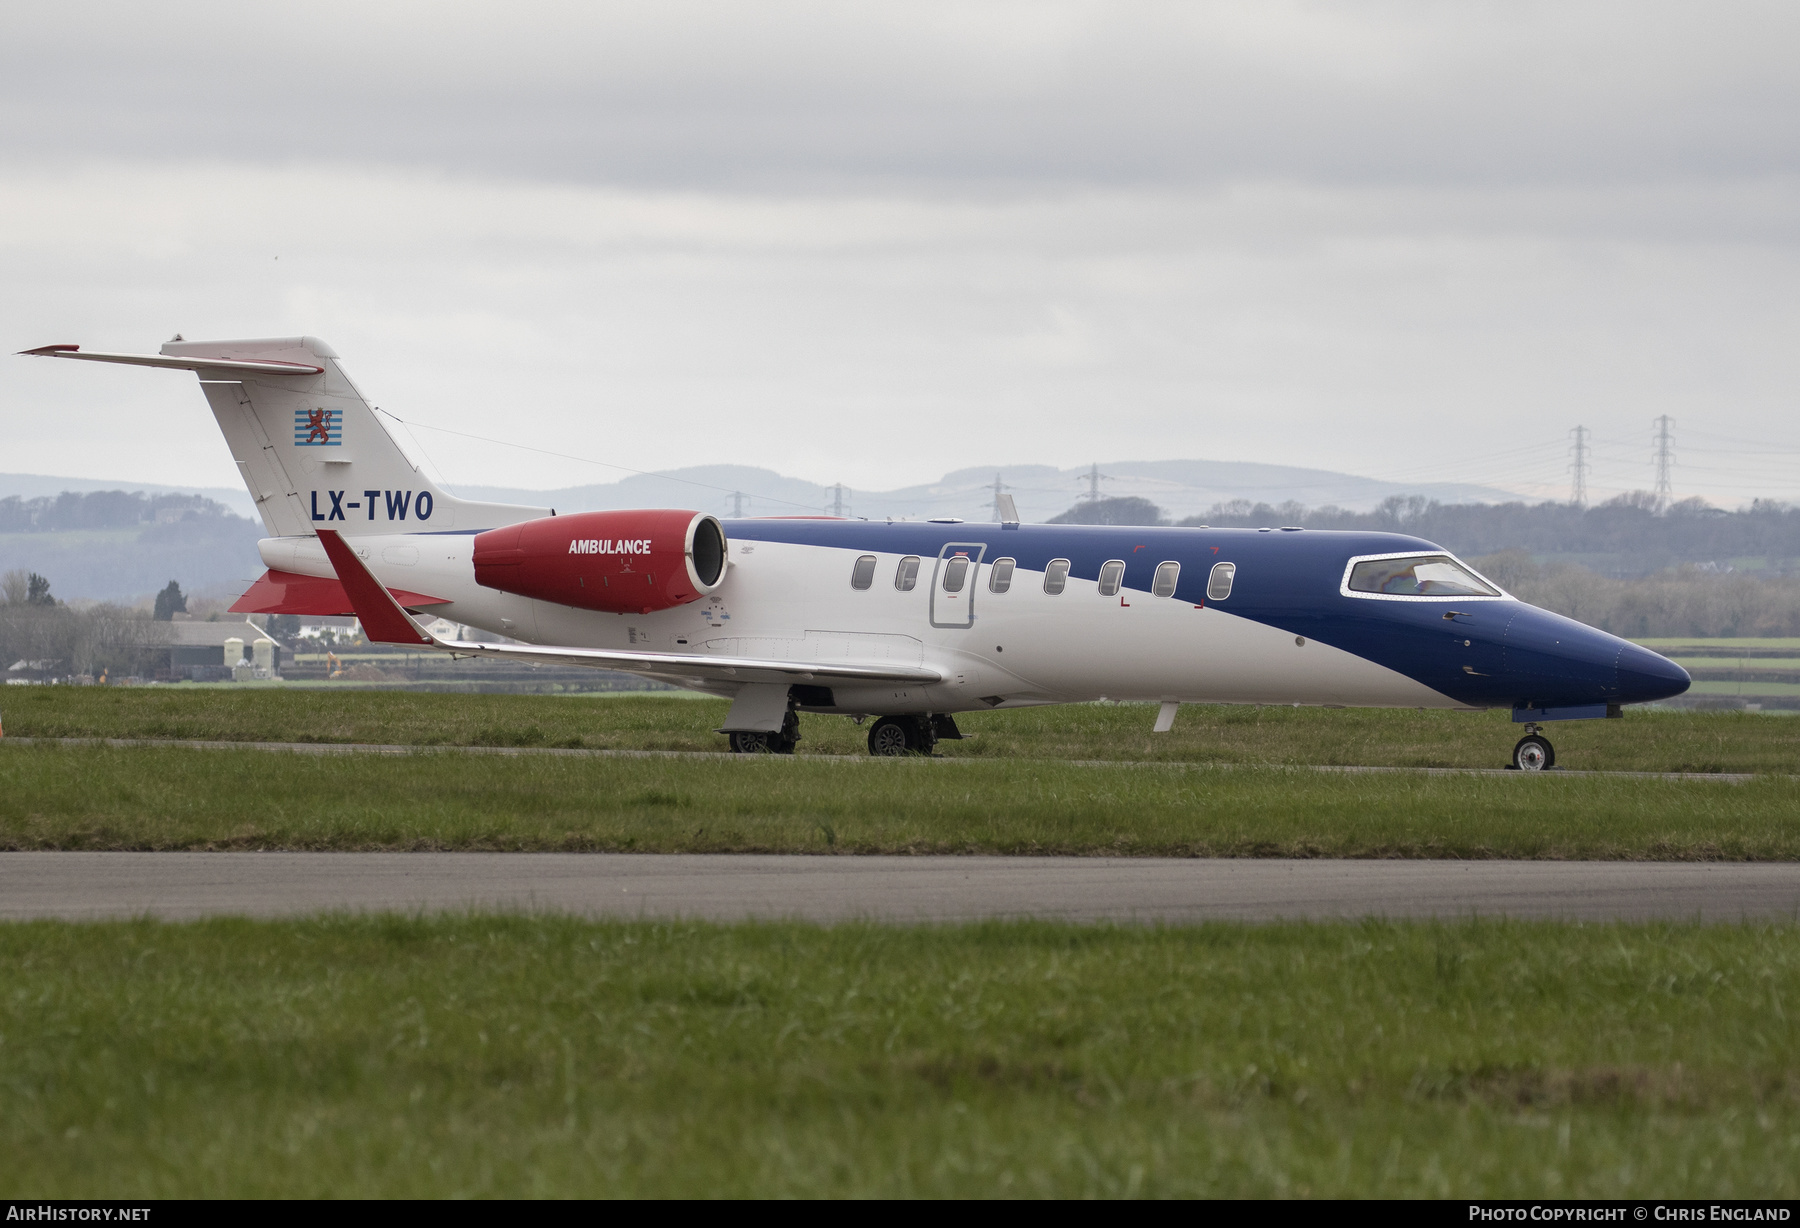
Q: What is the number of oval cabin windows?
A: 8